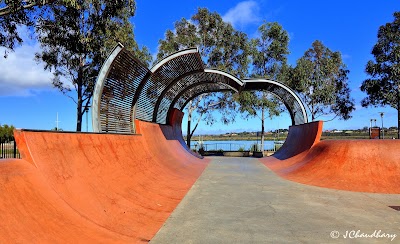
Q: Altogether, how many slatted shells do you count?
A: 4